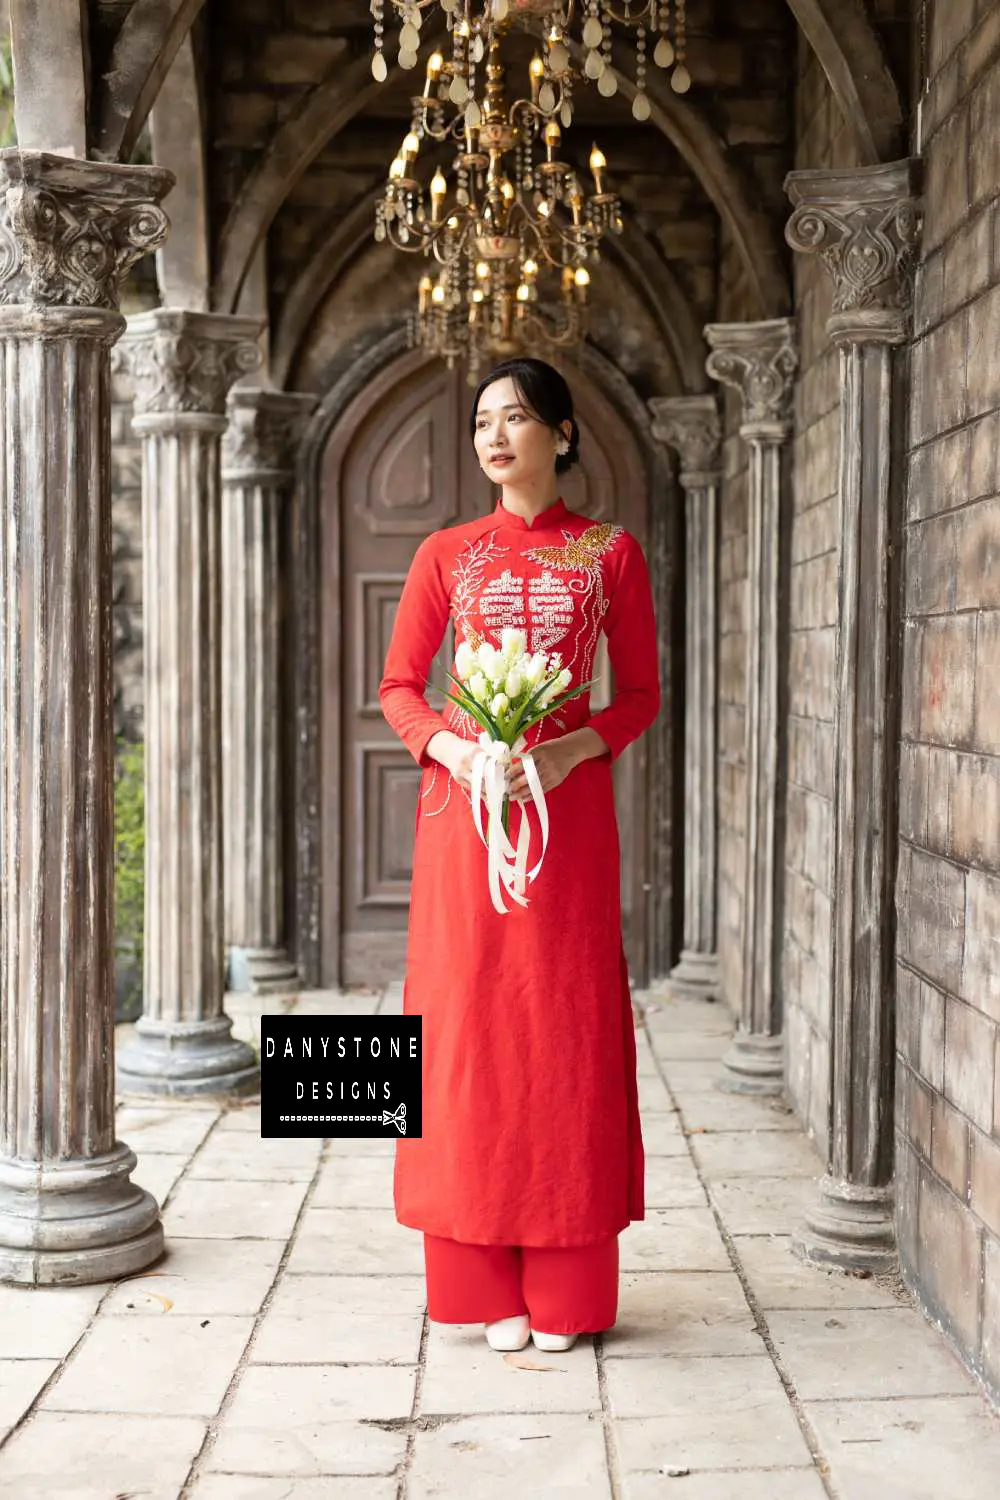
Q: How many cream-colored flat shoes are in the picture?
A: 2